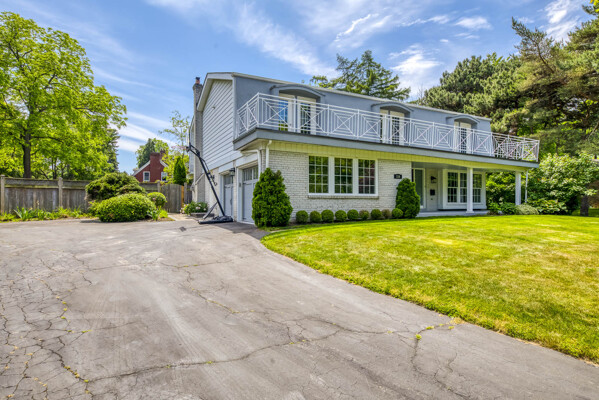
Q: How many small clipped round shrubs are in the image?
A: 9